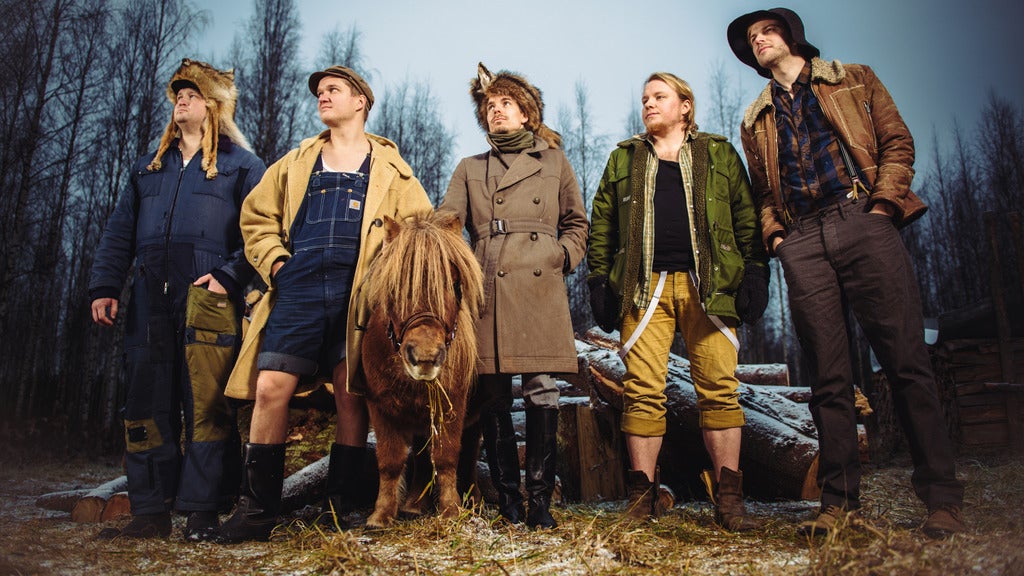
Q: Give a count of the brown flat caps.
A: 1